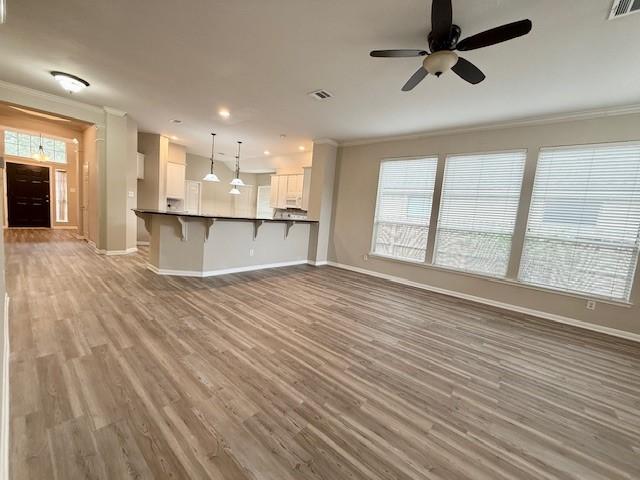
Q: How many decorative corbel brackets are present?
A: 5